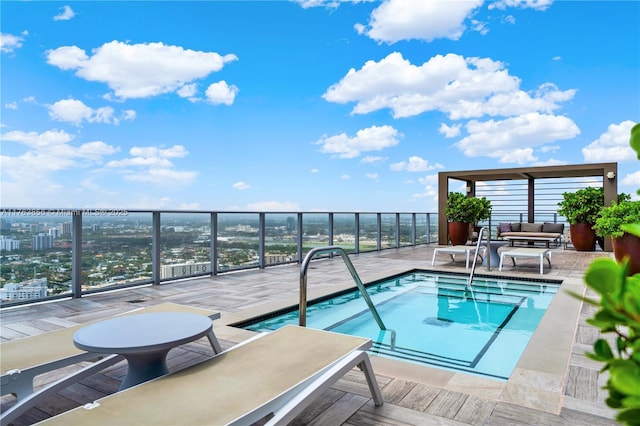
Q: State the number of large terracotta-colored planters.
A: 3